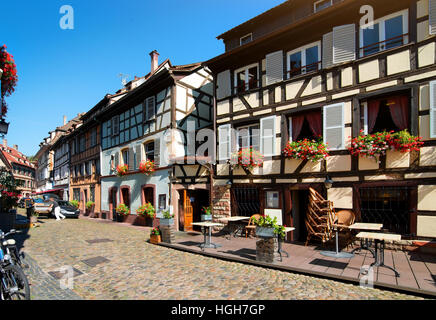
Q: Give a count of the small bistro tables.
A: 5